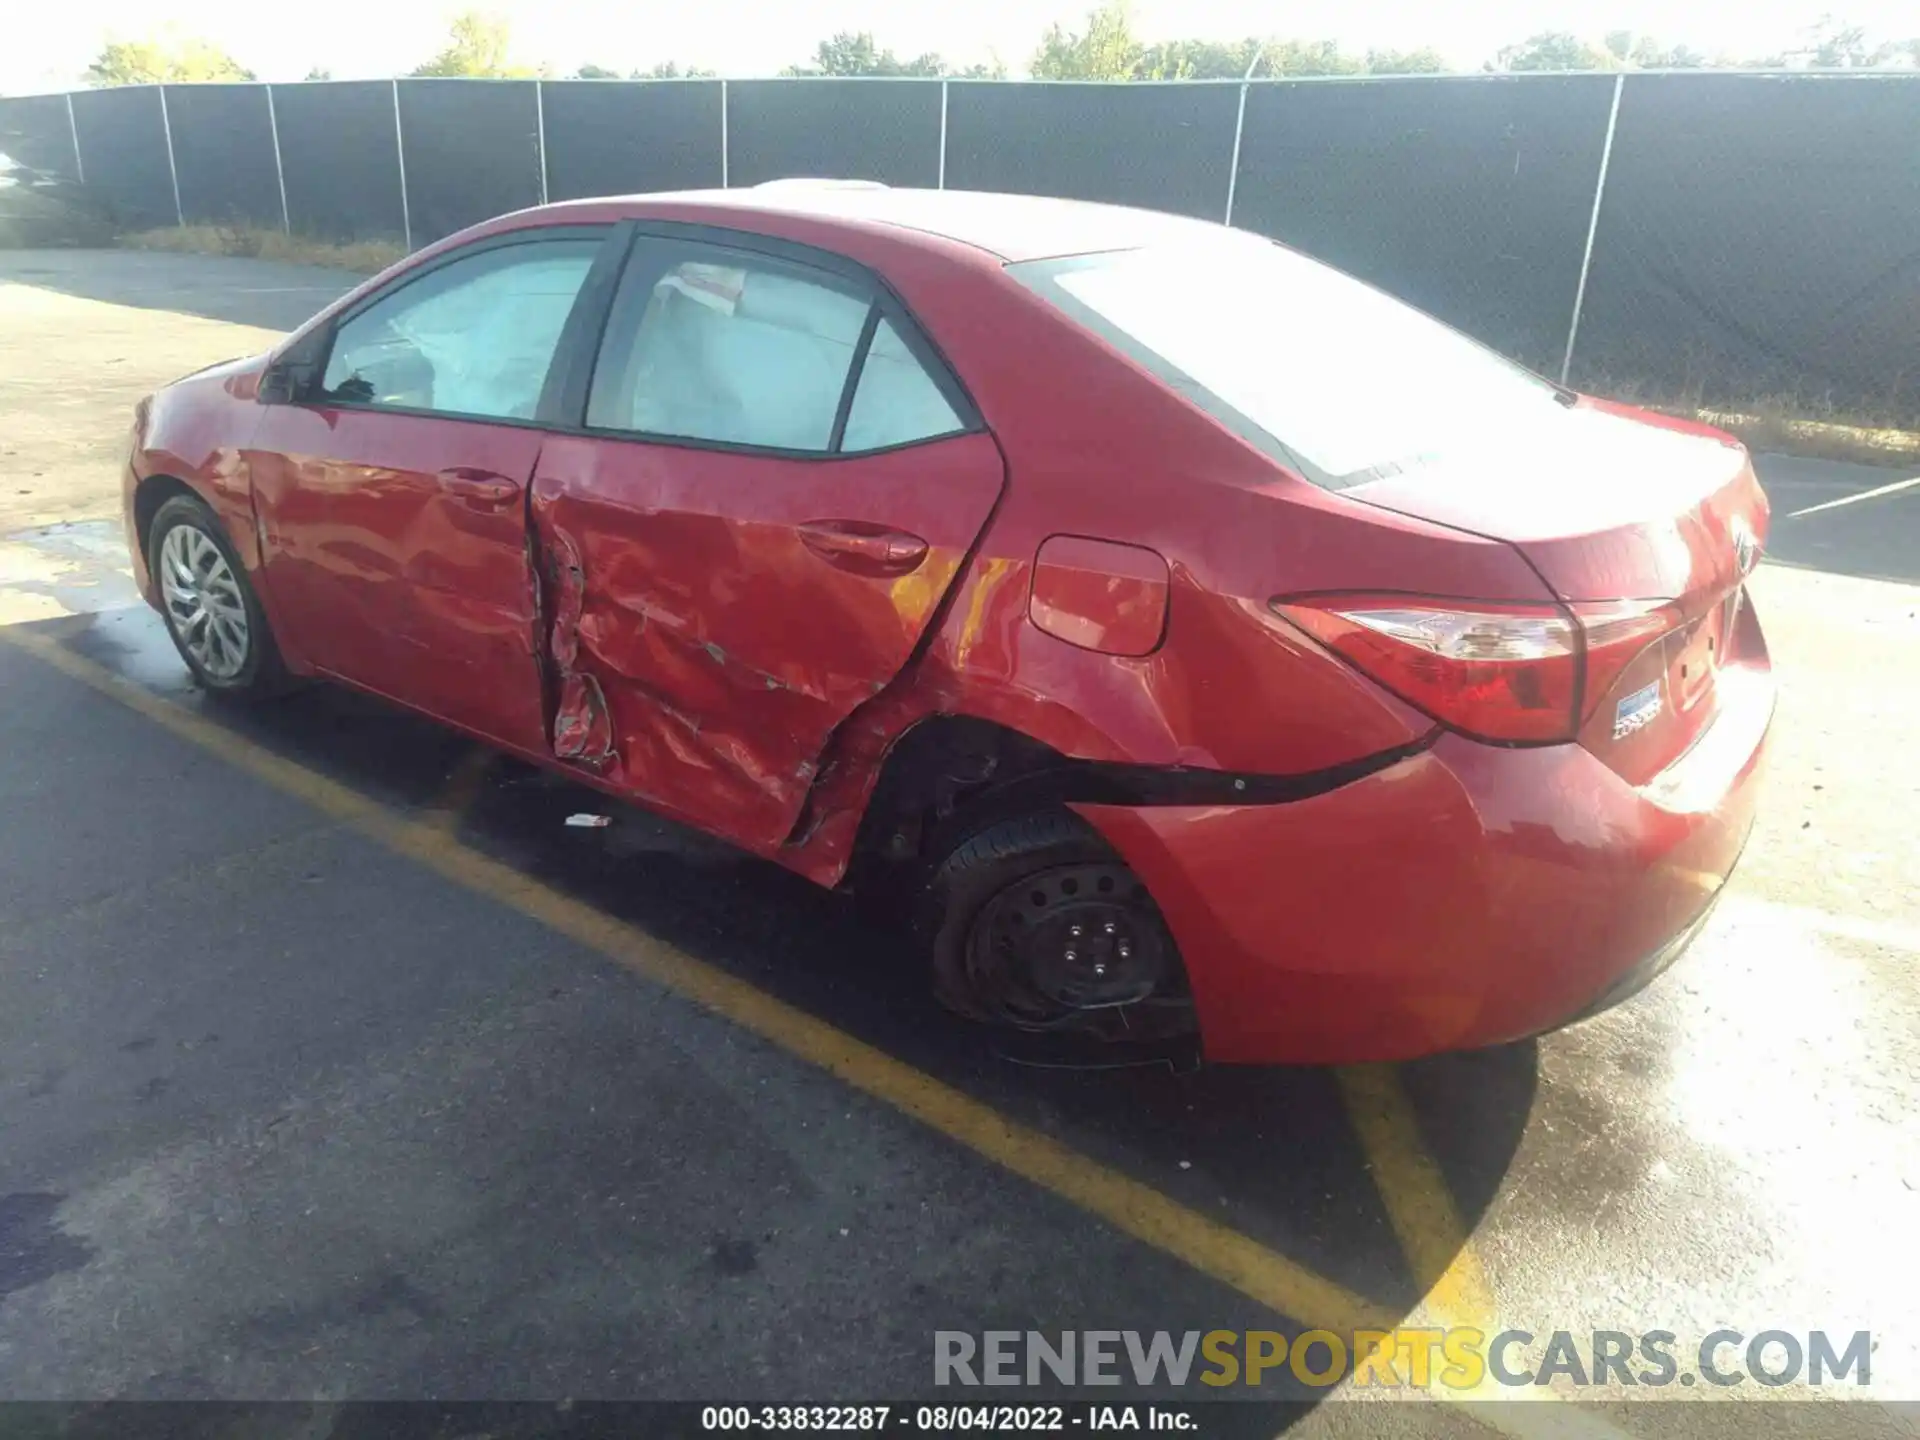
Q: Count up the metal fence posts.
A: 9